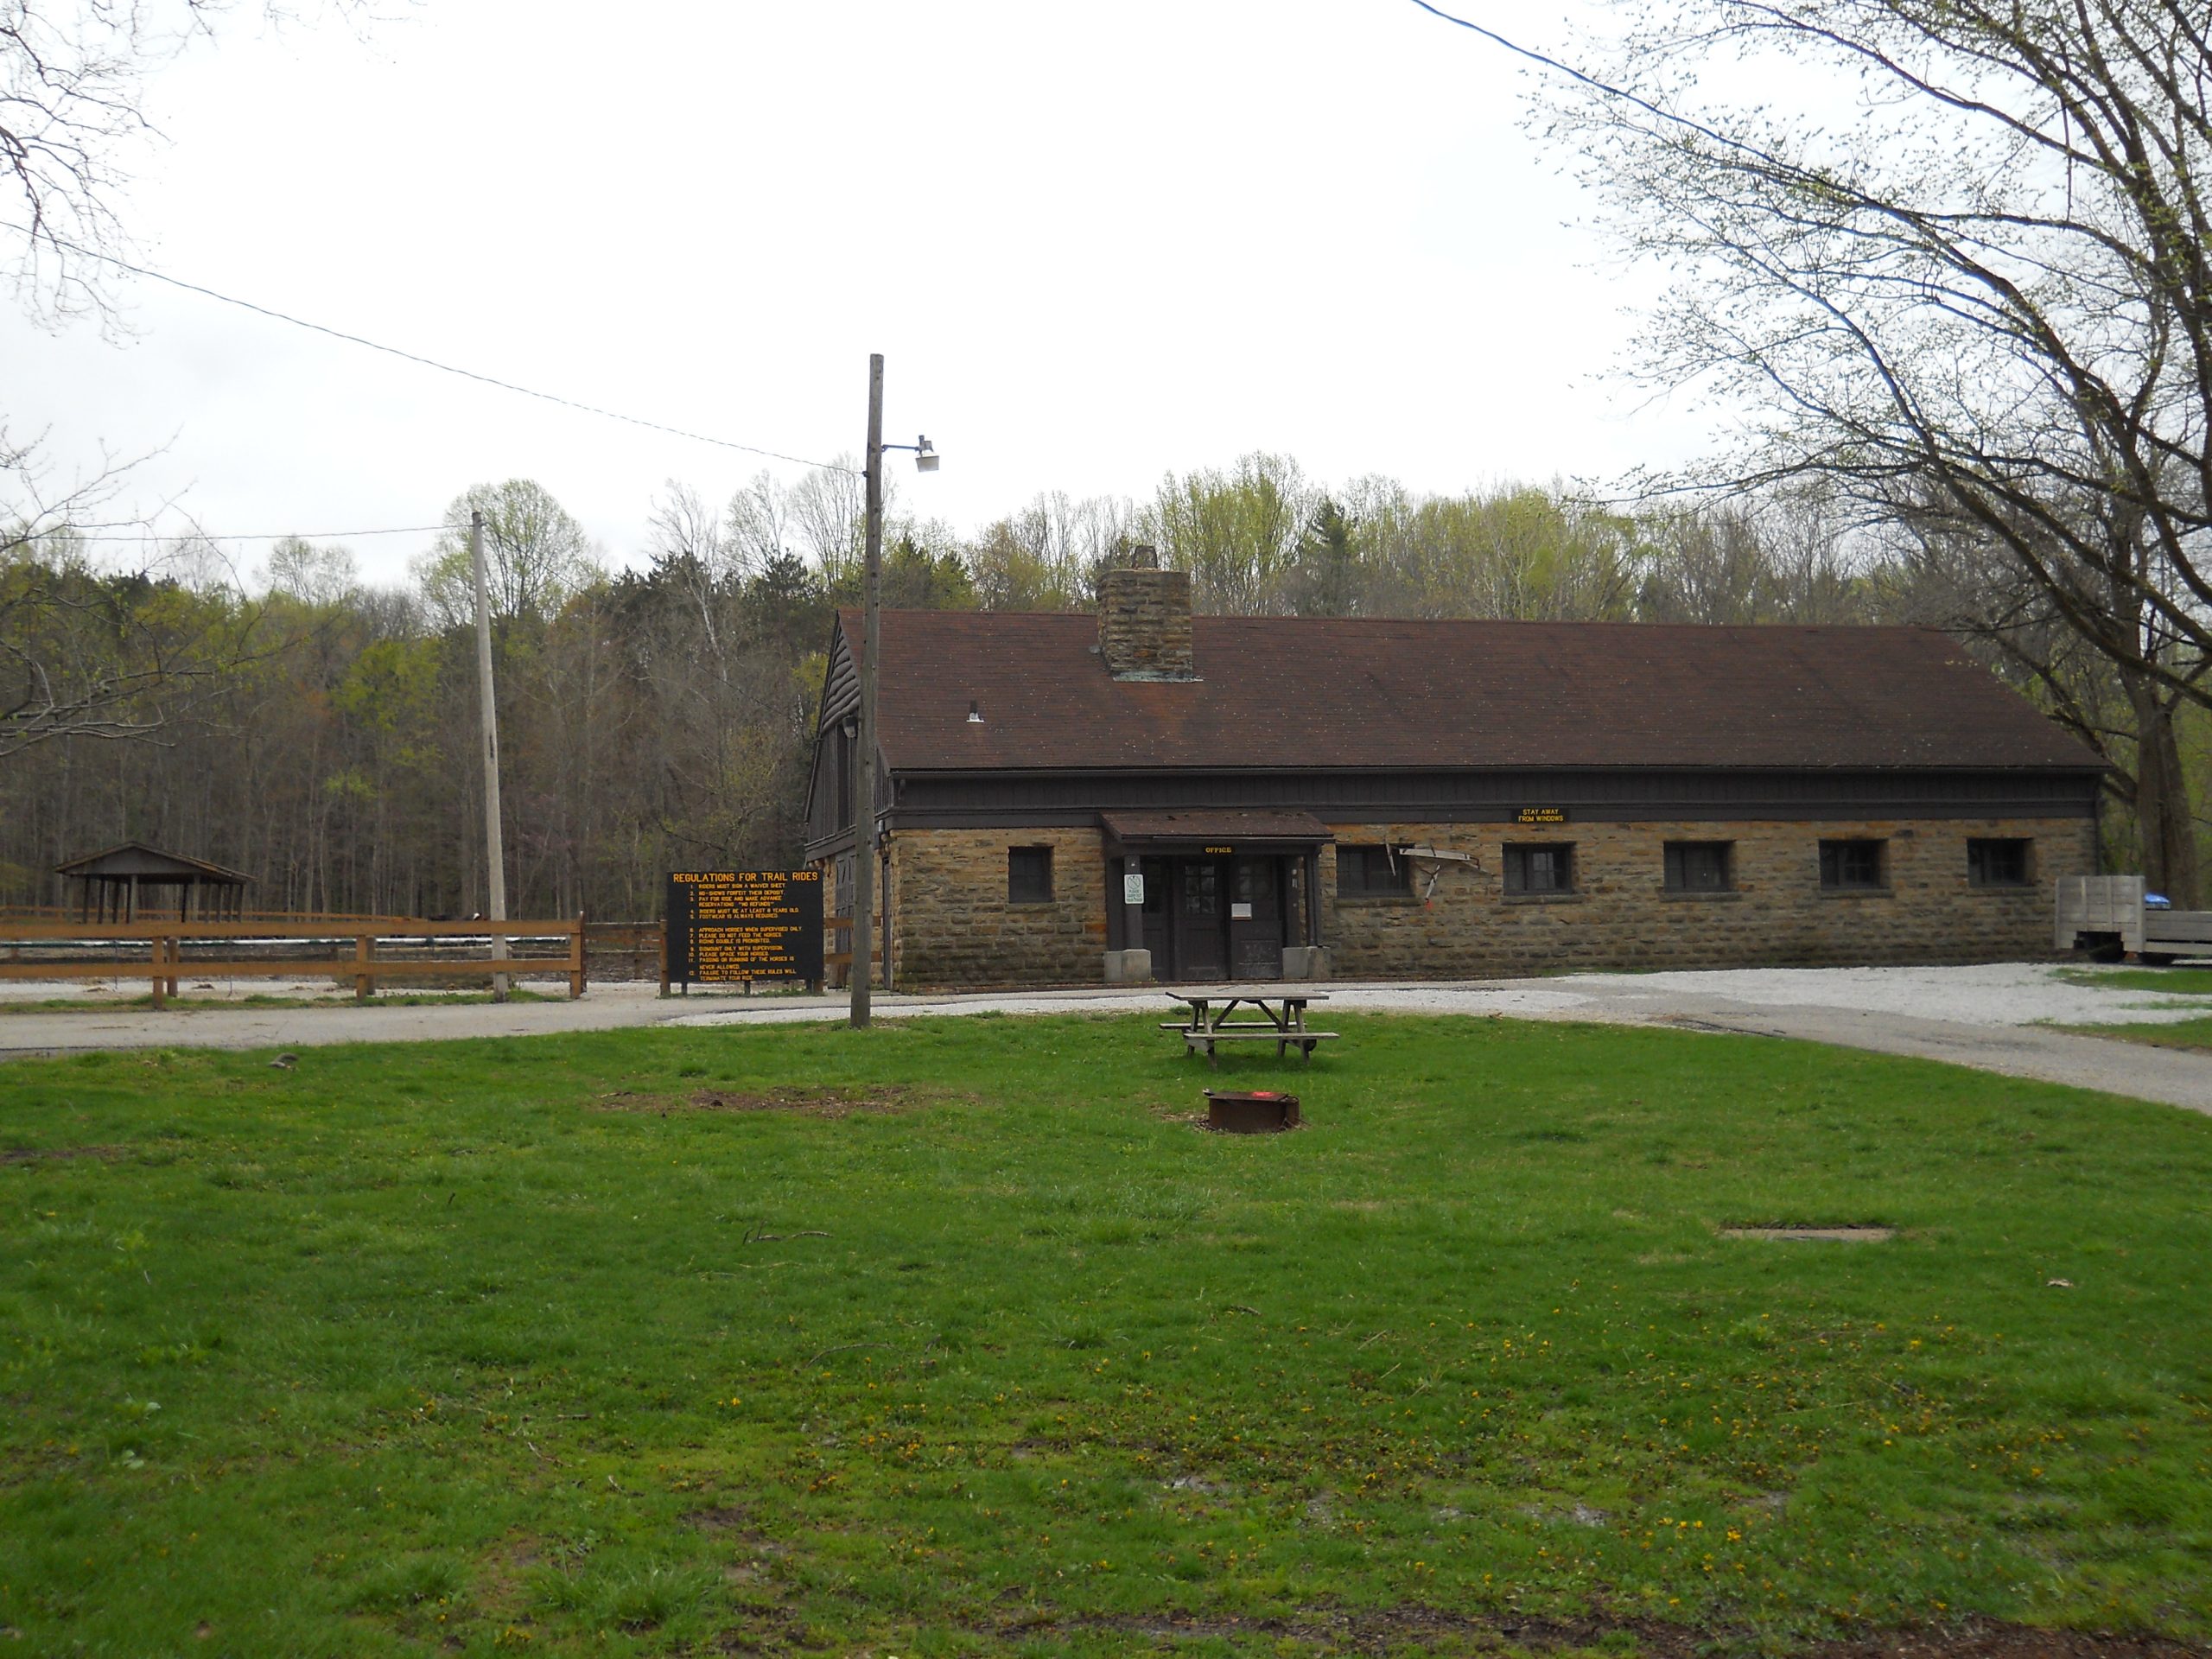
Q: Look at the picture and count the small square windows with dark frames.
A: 6